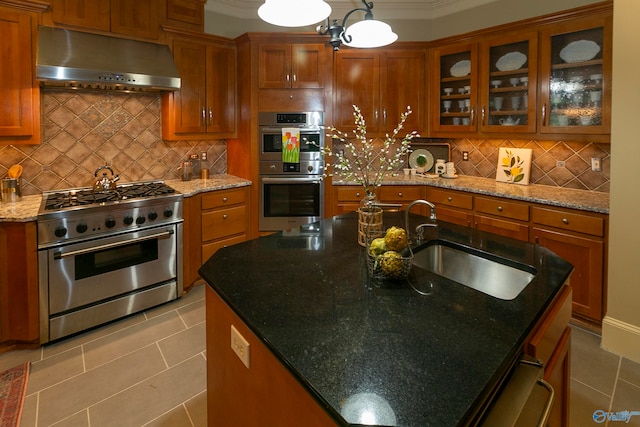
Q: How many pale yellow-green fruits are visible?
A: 3